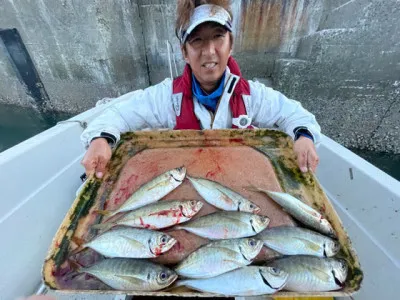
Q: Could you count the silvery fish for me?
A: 11